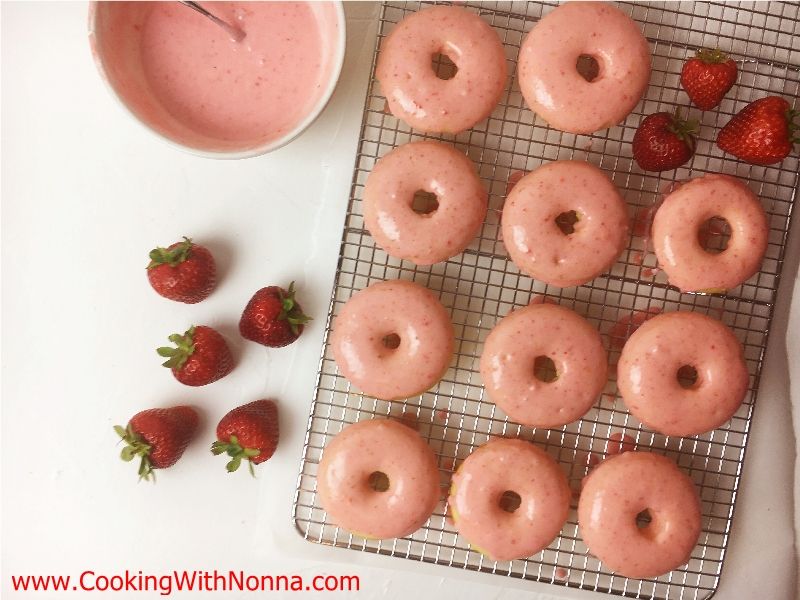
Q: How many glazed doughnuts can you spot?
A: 11